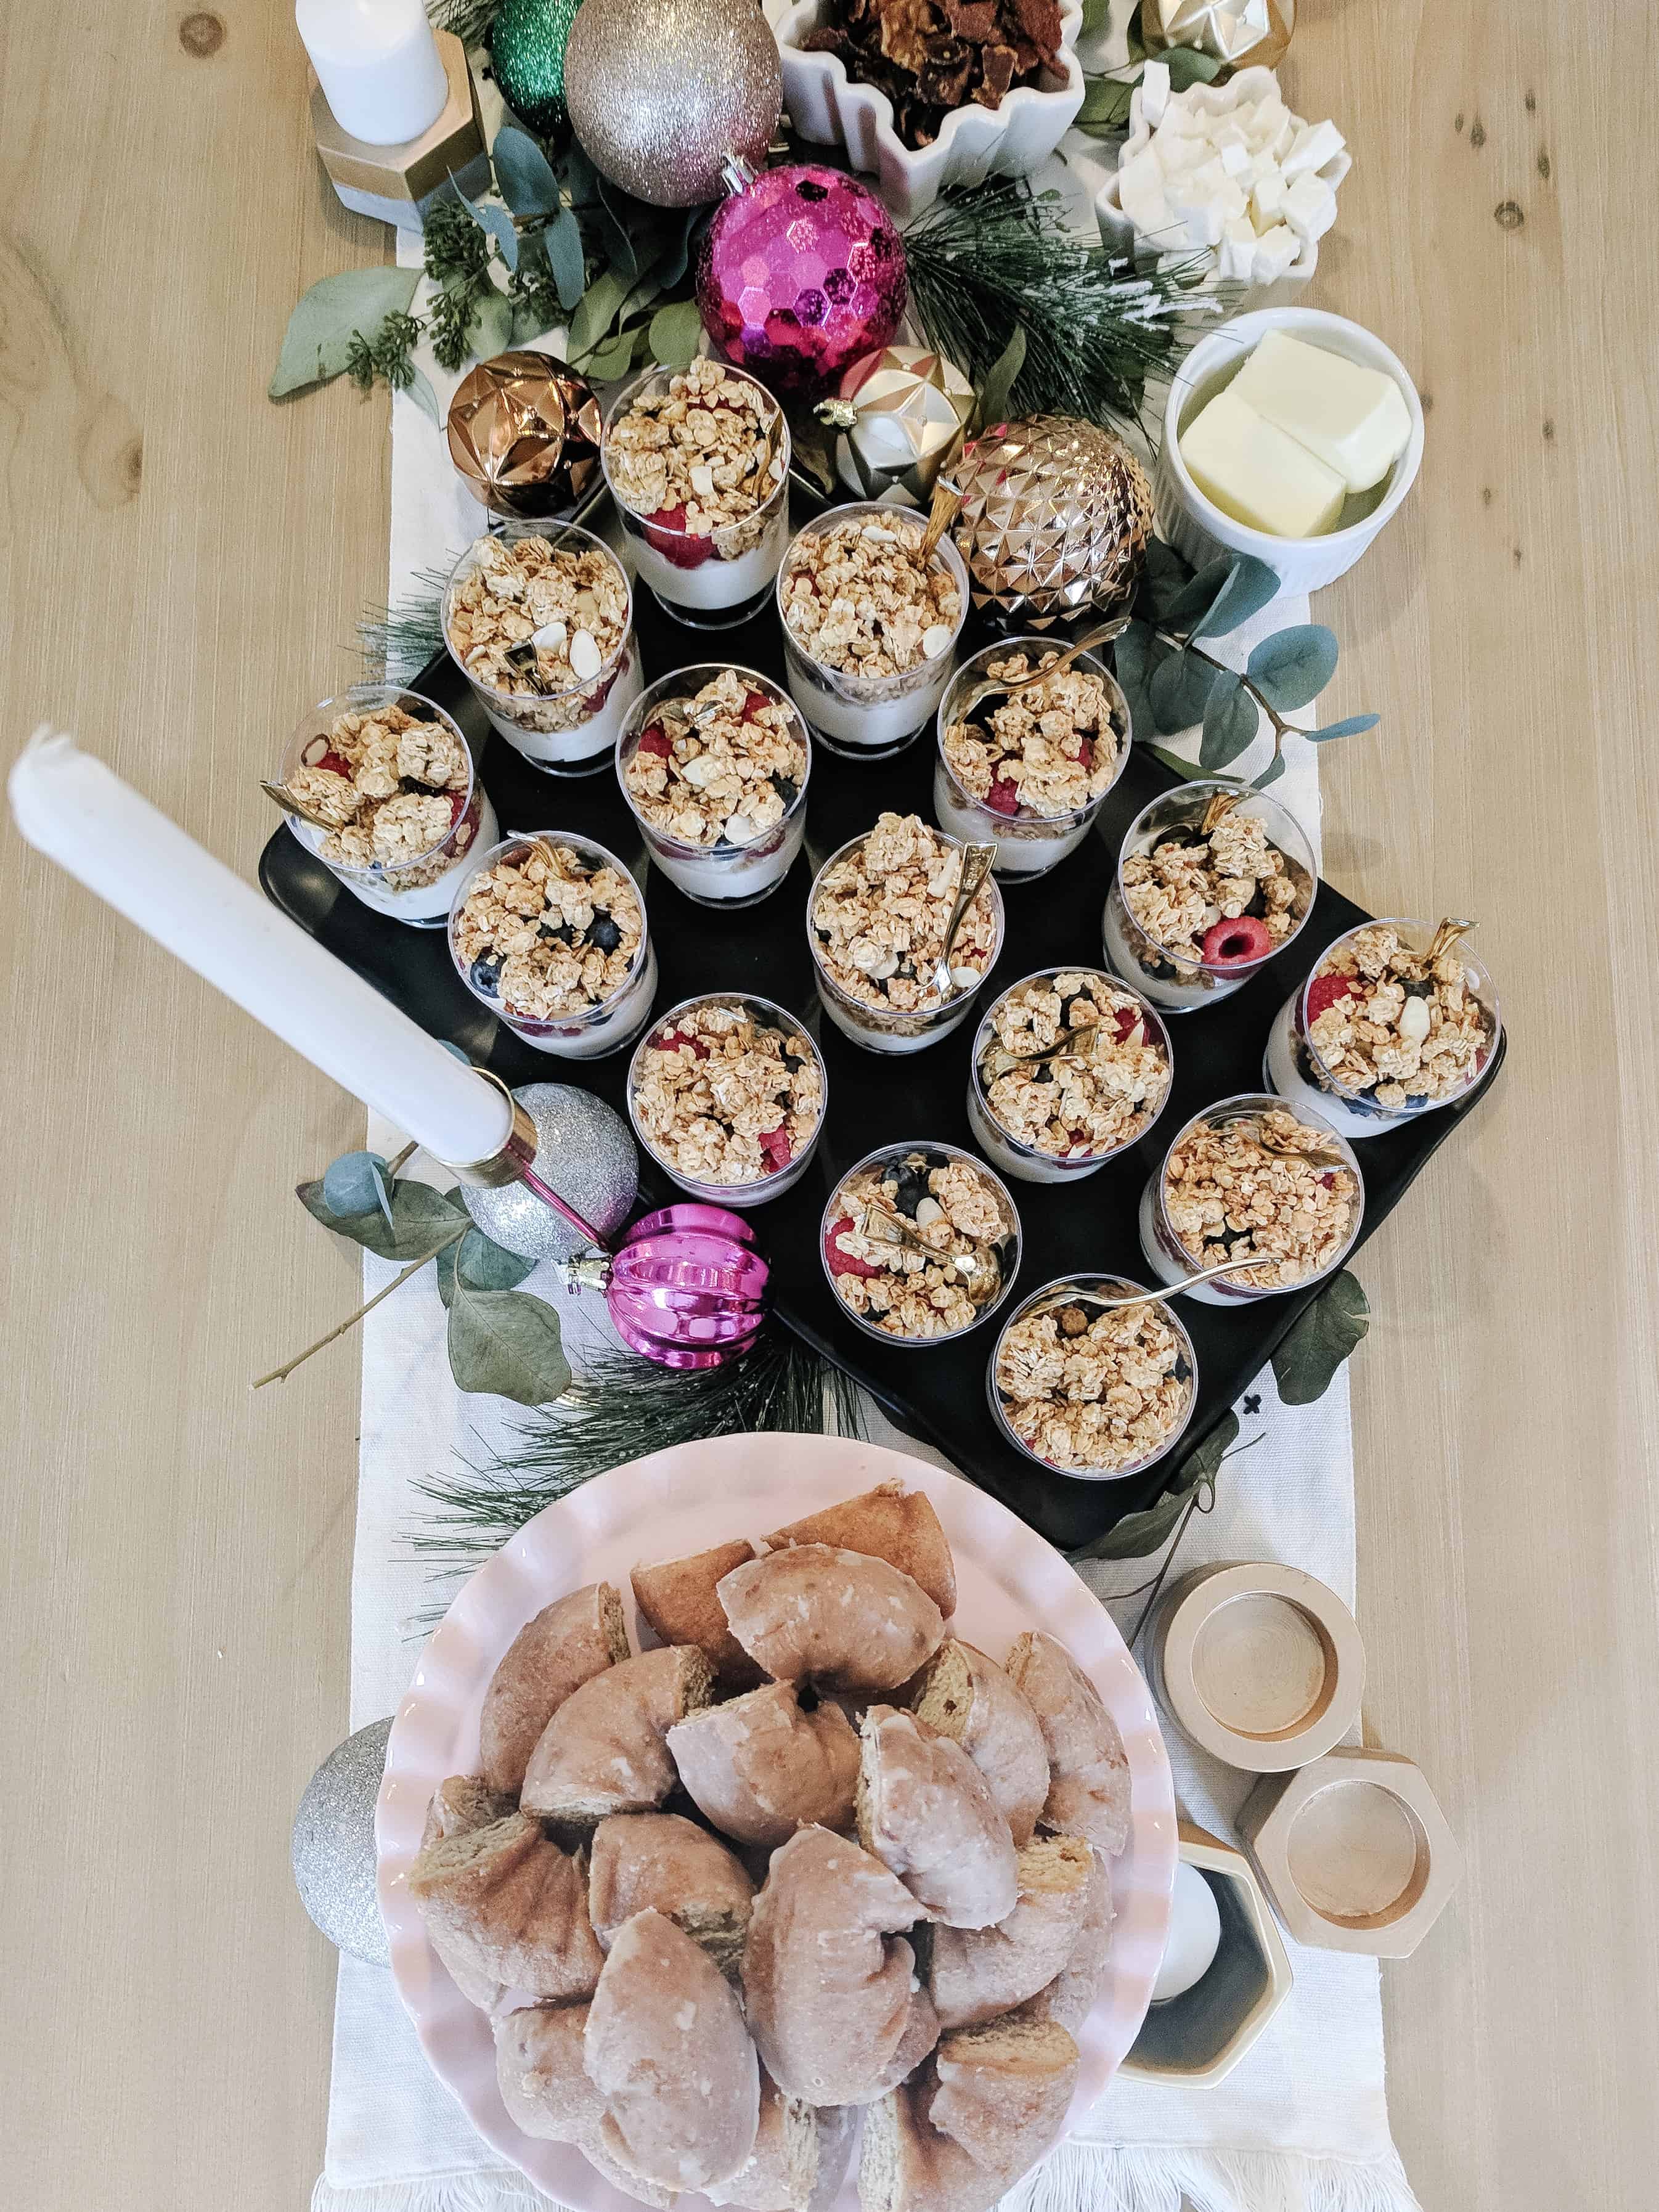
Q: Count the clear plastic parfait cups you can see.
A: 15